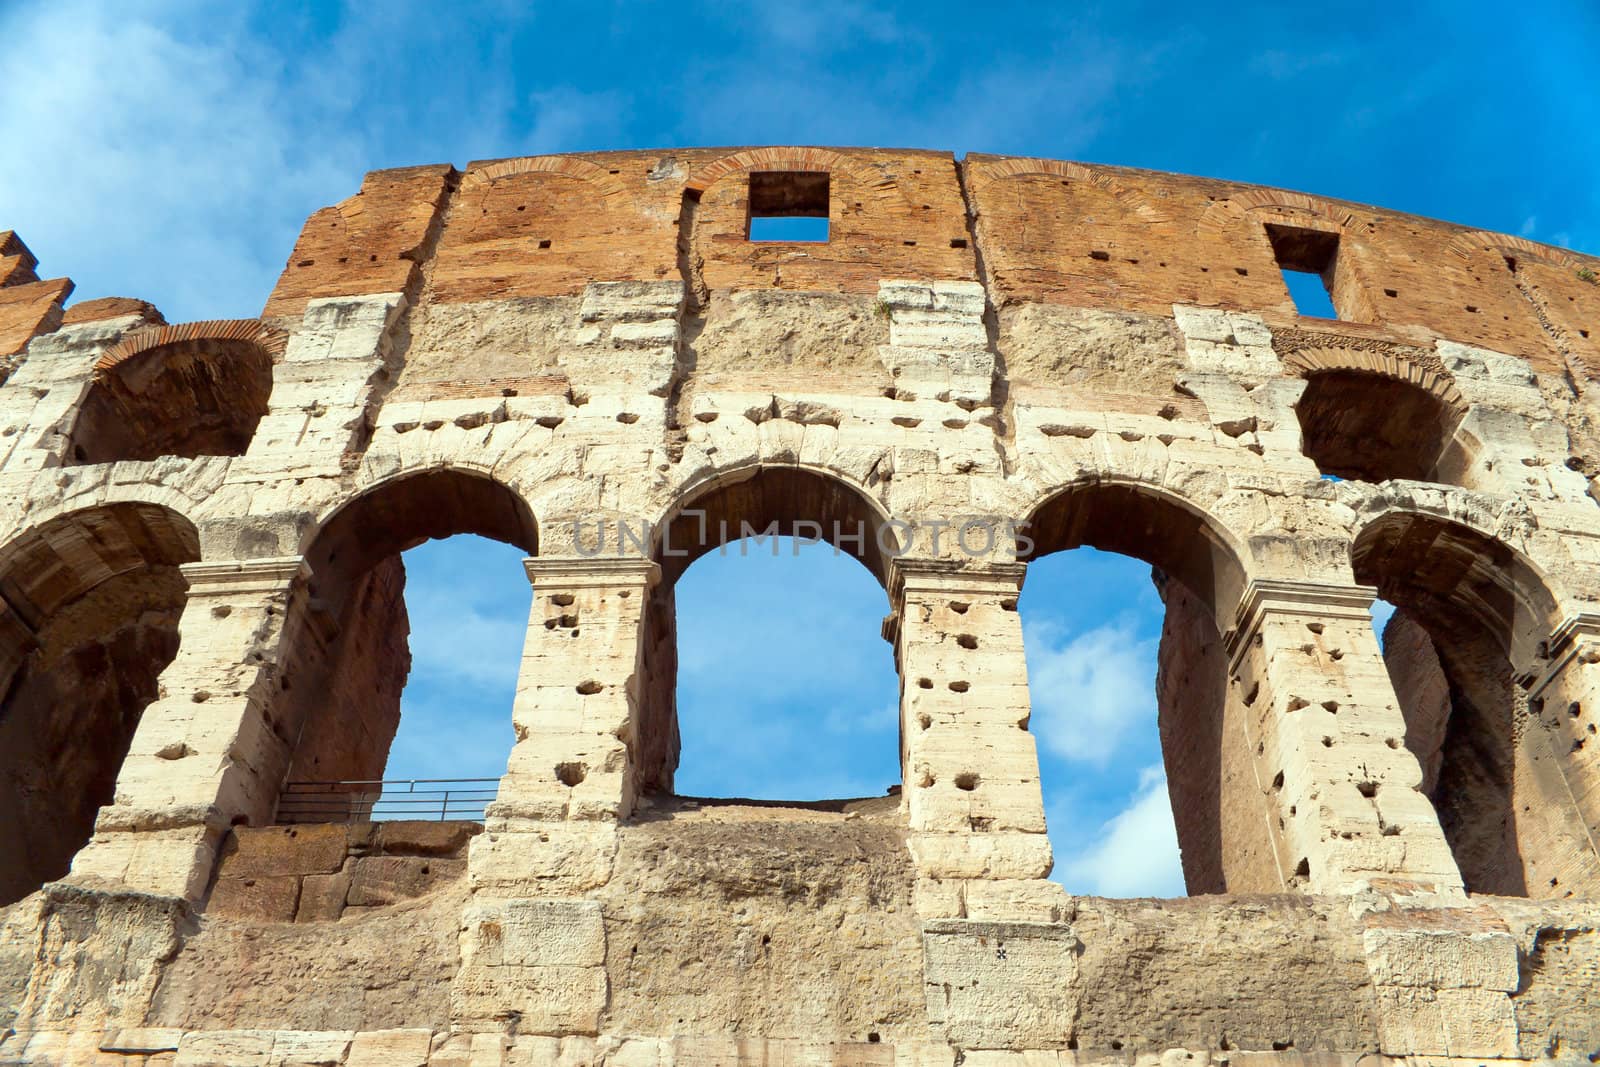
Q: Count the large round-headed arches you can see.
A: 5